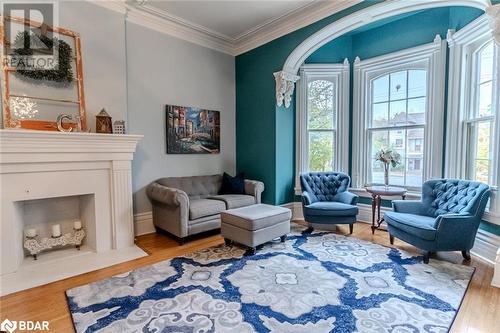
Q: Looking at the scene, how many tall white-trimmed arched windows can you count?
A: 3